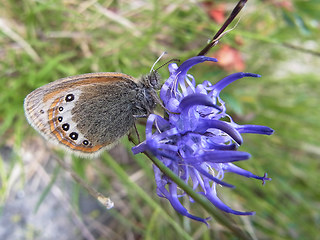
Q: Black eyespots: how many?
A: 6